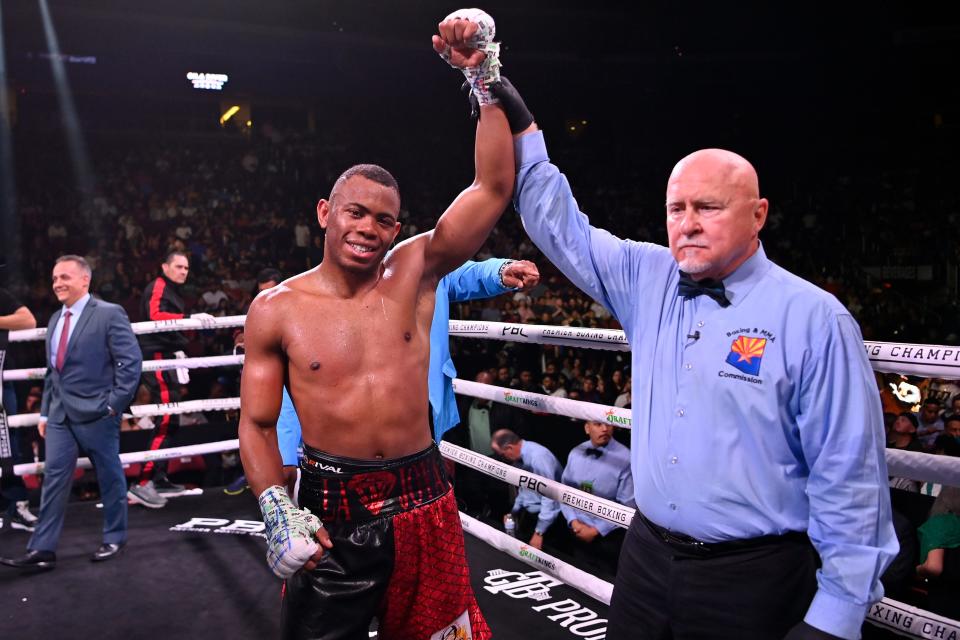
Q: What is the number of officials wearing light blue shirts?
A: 3